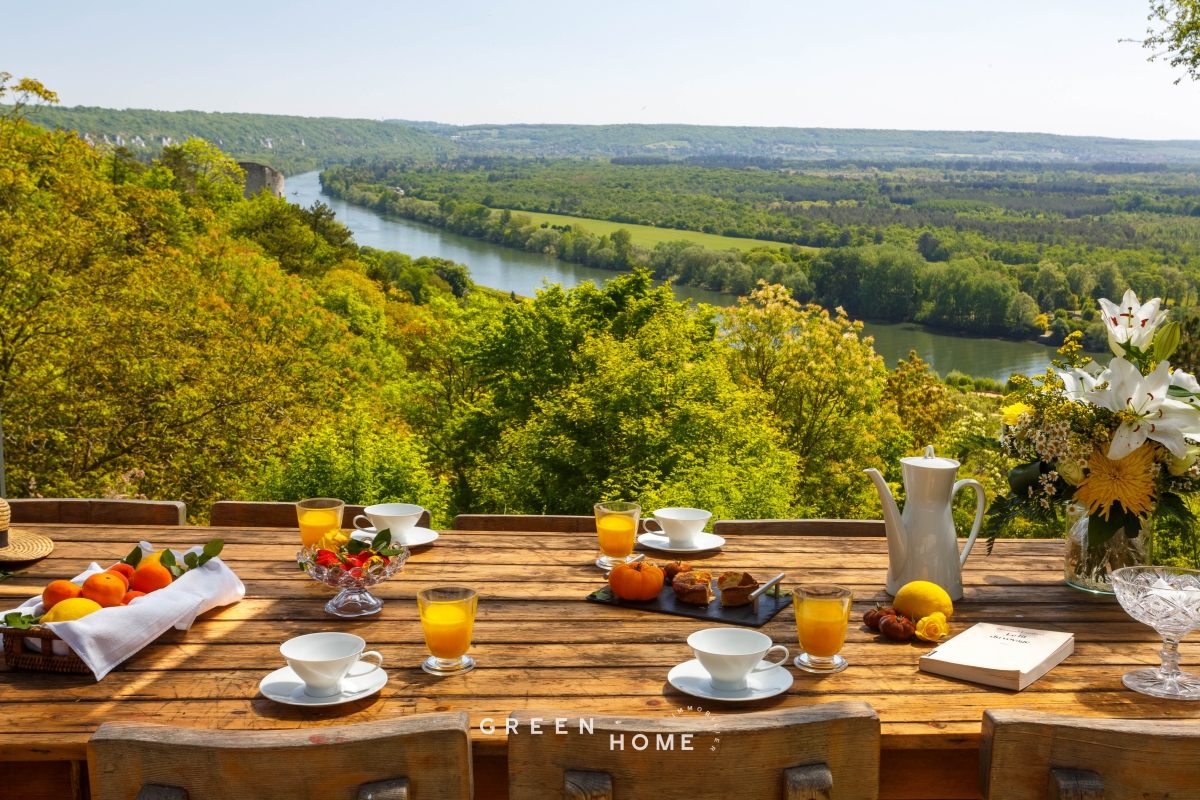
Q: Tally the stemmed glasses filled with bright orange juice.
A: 4